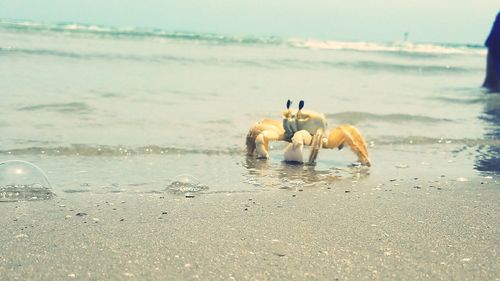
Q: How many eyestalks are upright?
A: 2